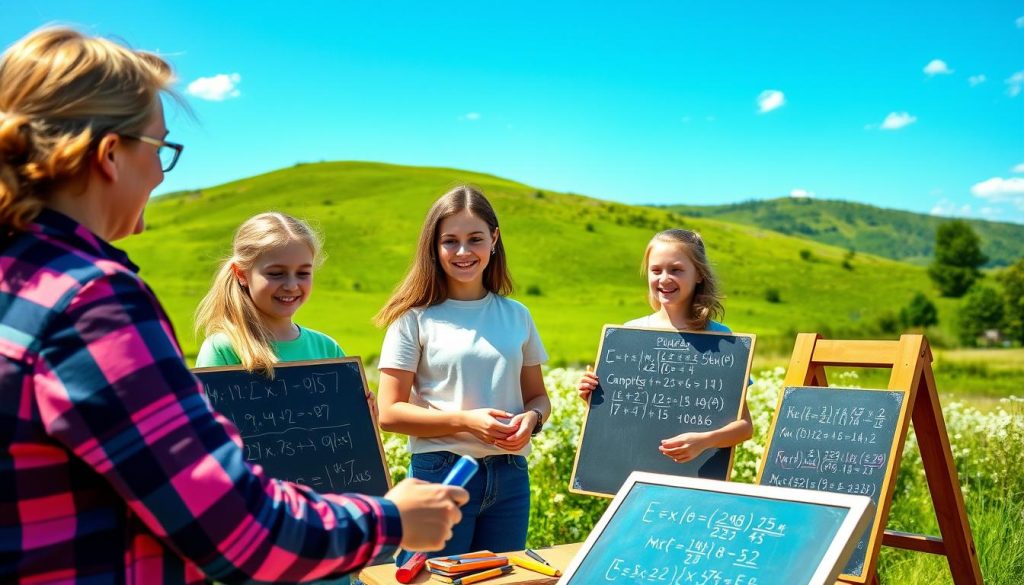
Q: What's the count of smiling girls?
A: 3